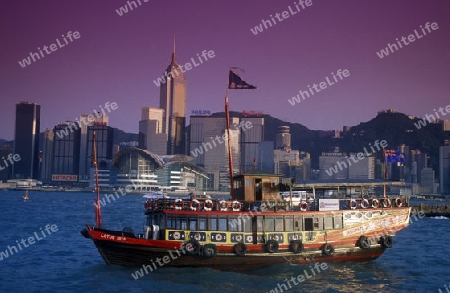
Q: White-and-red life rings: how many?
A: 11